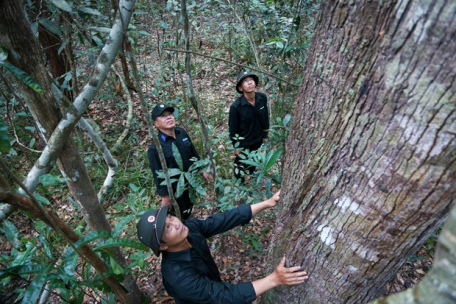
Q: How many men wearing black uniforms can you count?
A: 3